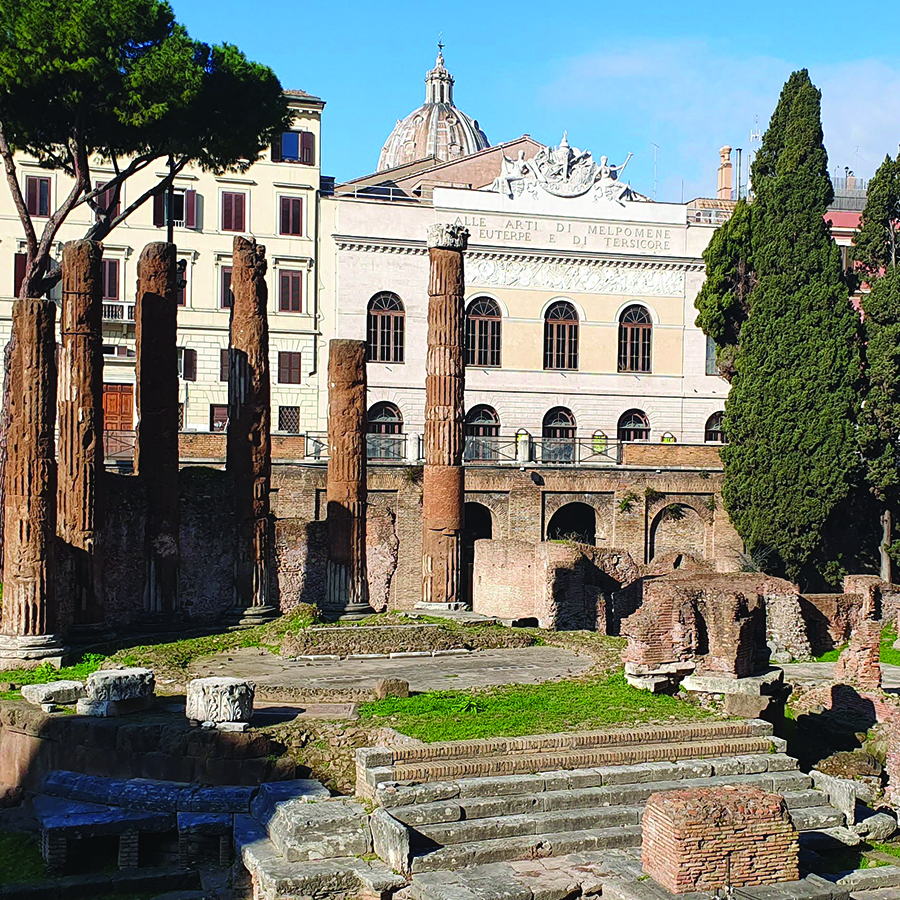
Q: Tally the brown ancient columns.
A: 6